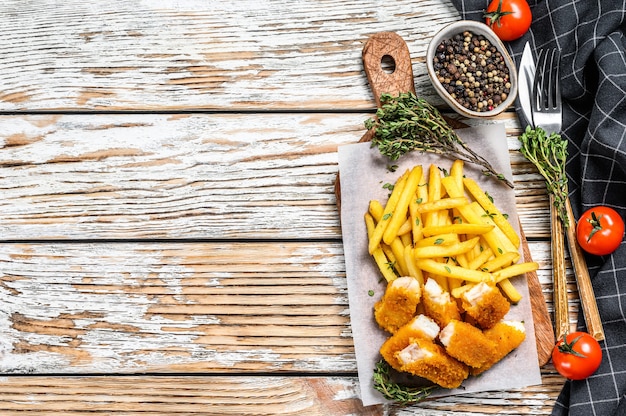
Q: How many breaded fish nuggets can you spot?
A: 7